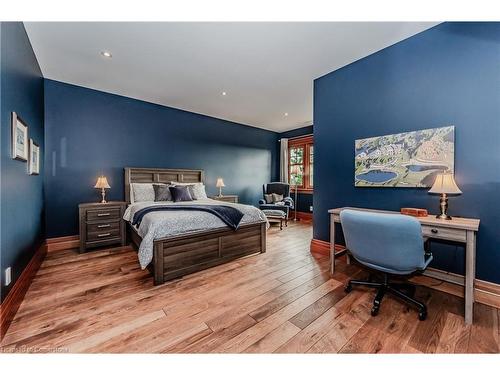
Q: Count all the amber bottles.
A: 0